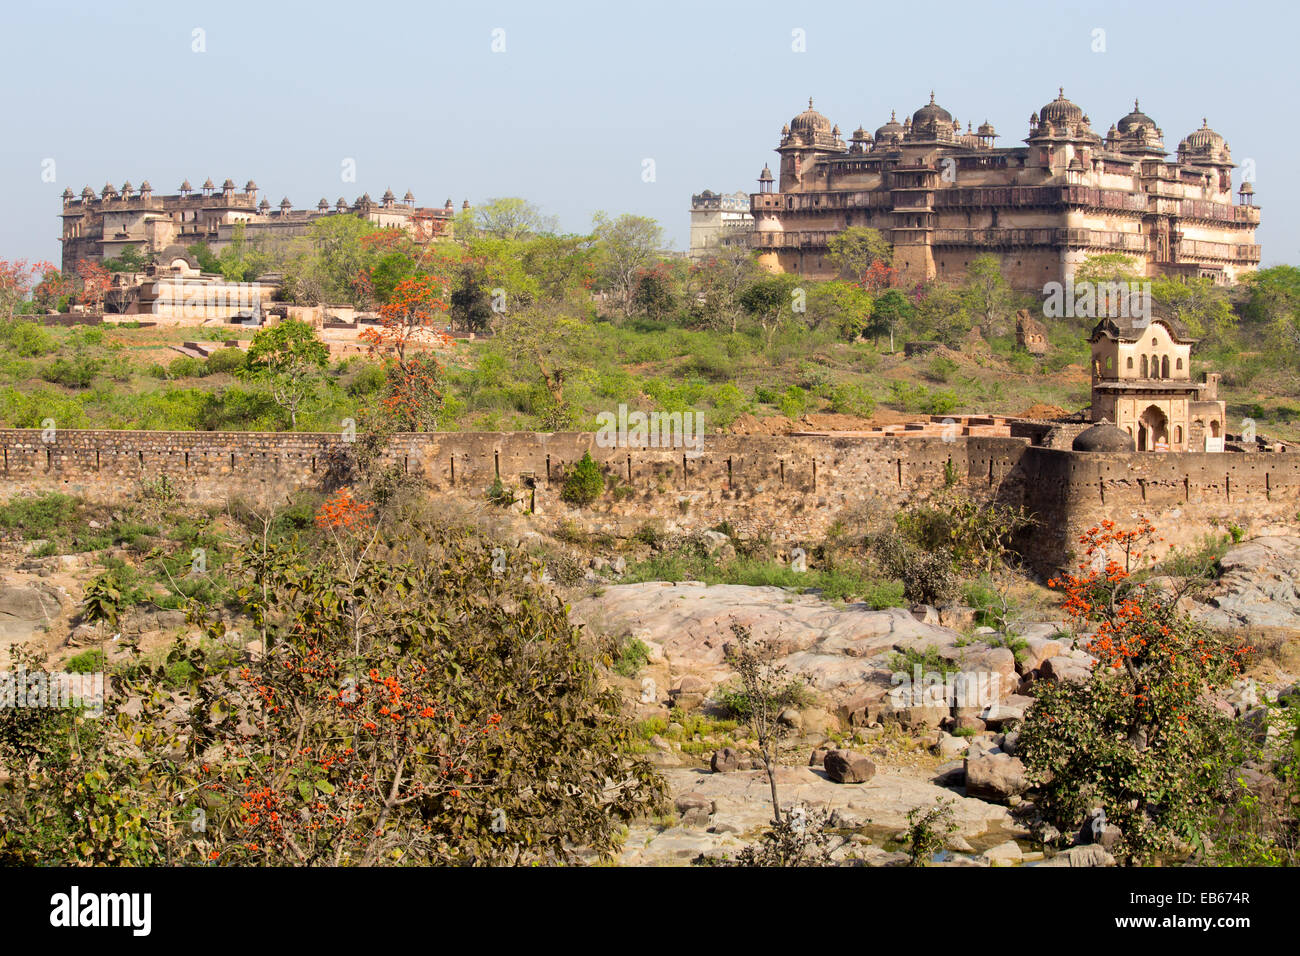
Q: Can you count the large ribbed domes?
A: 3